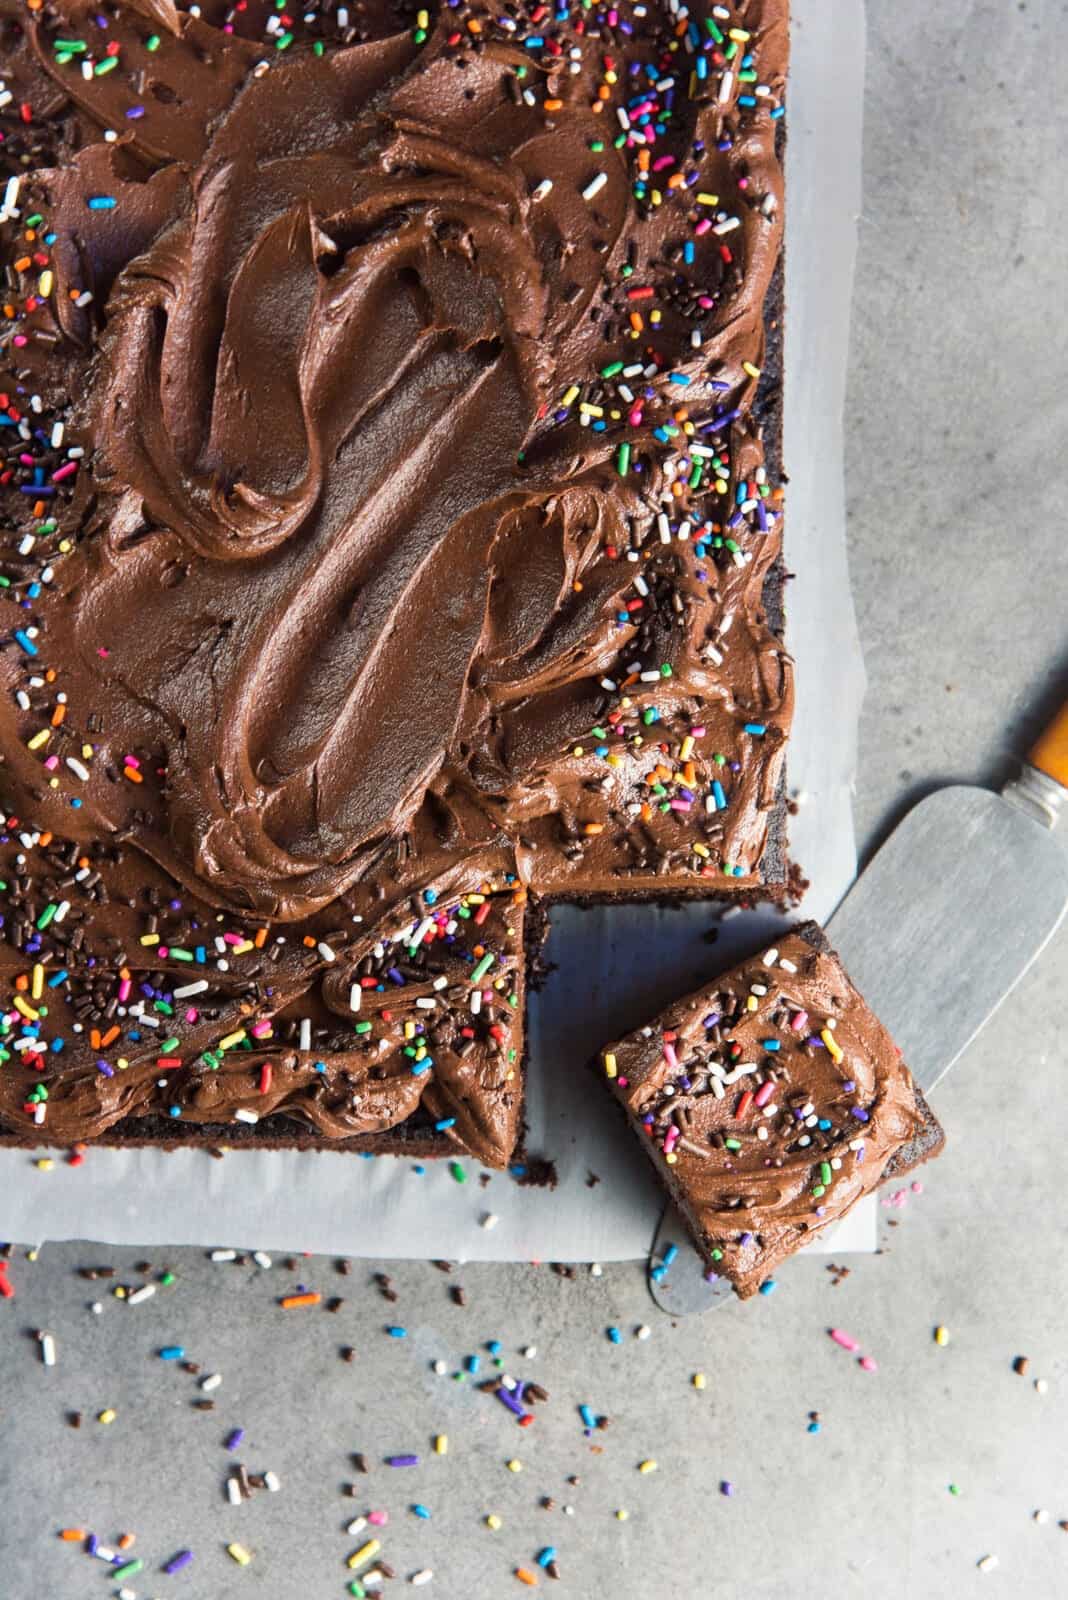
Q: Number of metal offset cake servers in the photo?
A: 1